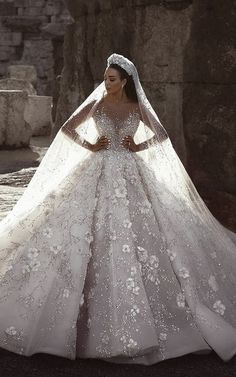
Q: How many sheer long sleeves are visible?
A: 2